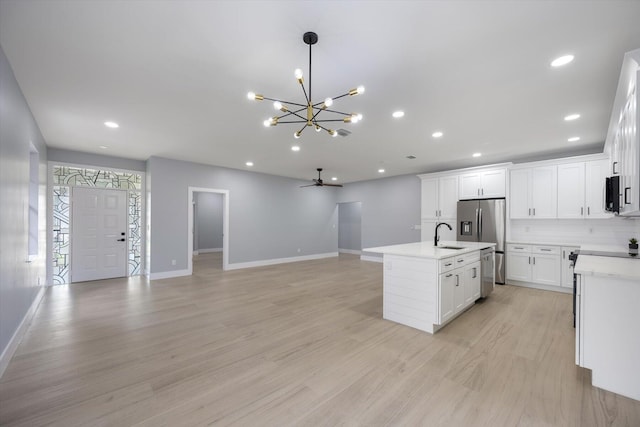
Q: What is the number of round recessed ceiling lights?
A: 11